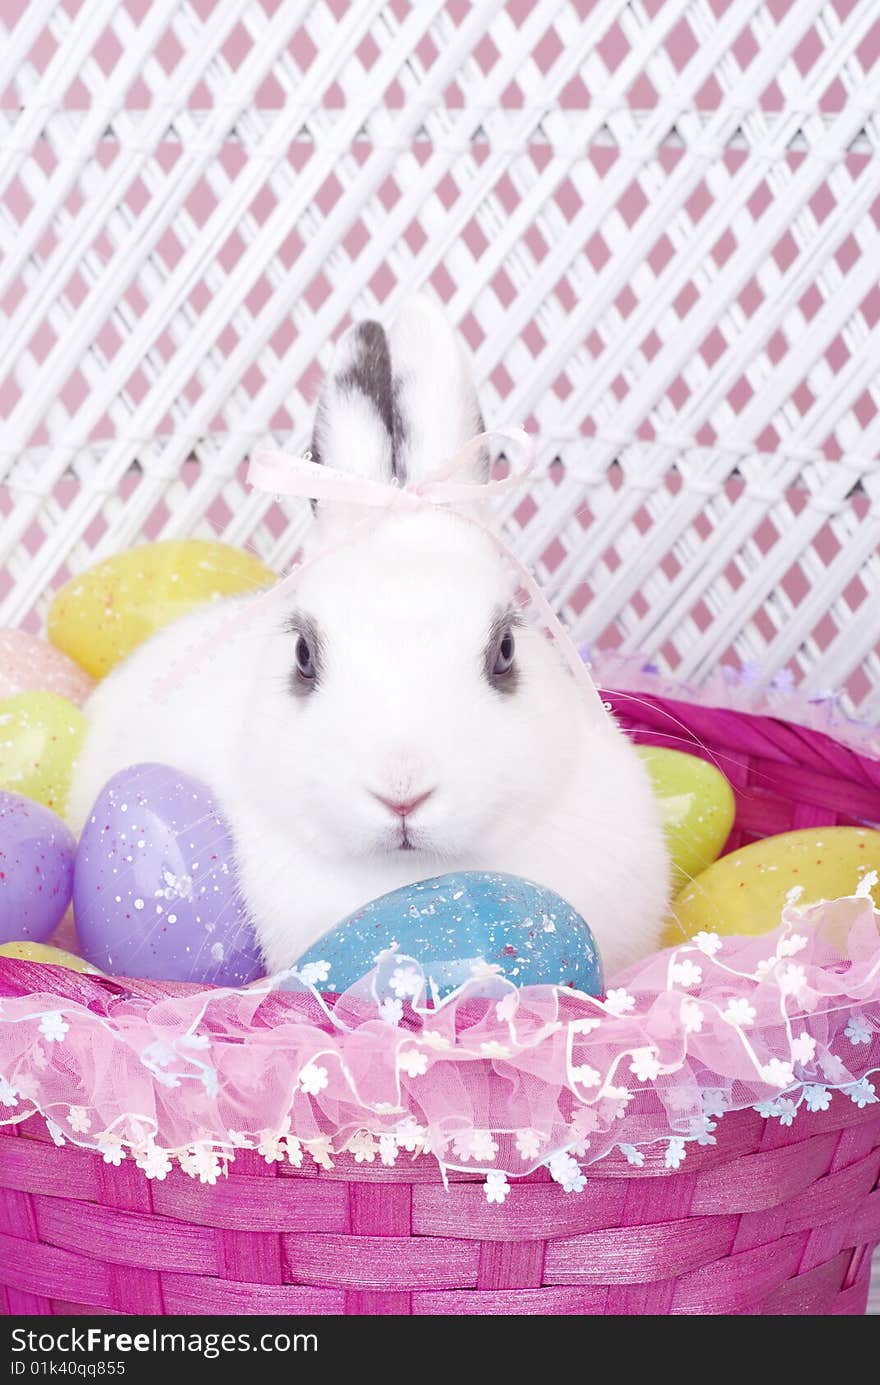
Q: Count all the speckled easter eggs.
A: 9